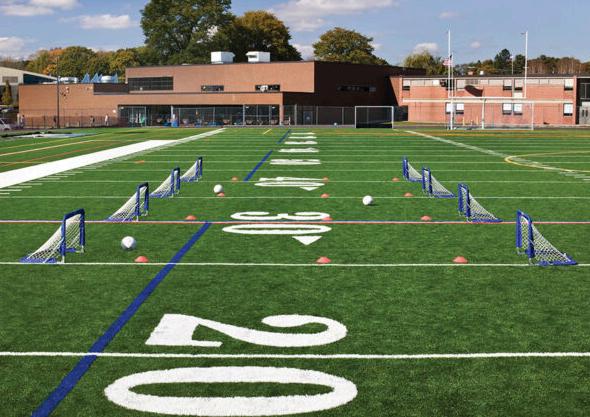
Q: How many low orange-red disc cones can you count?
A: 12